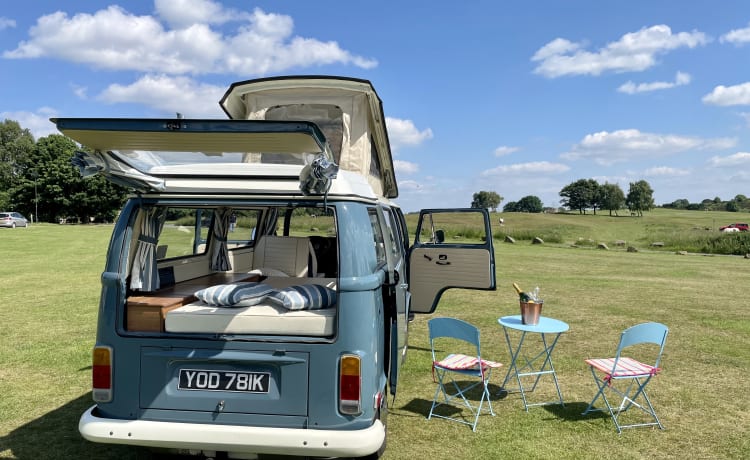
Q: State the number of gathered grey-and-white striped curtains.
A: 3